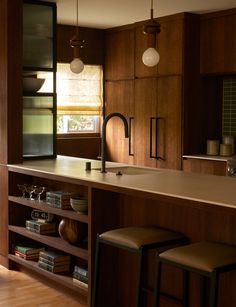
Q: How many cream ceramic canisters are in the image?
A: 3